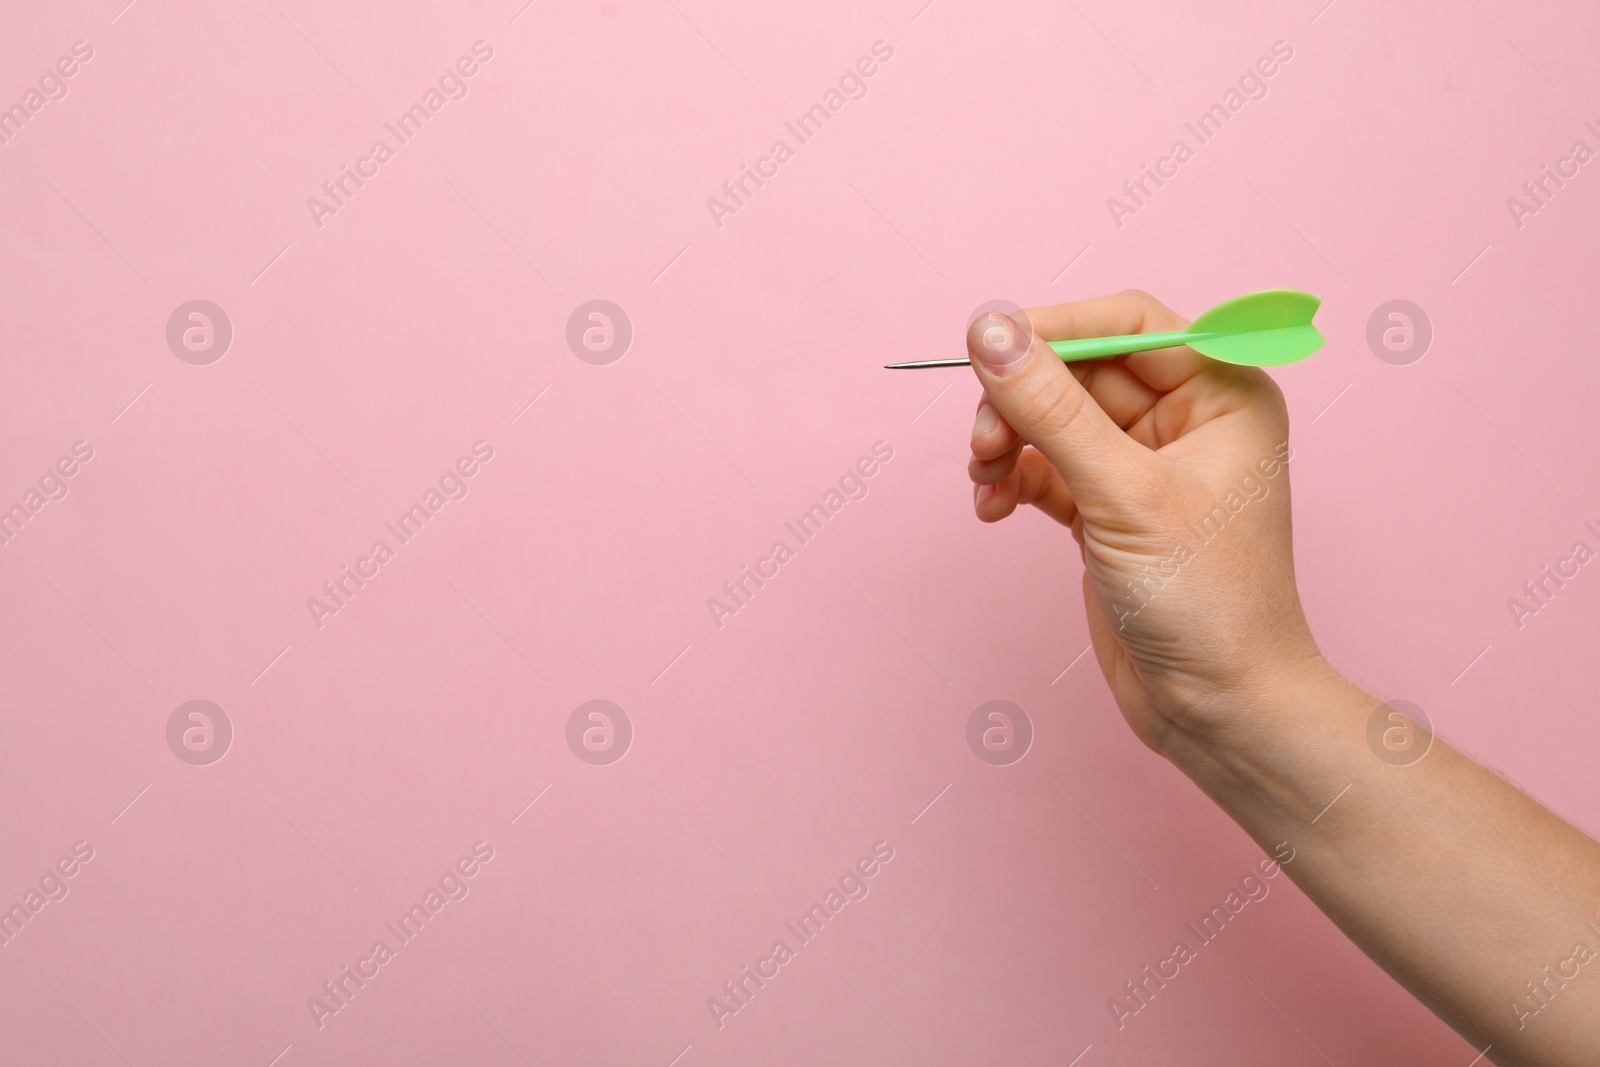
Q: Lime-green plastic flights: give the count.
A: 1